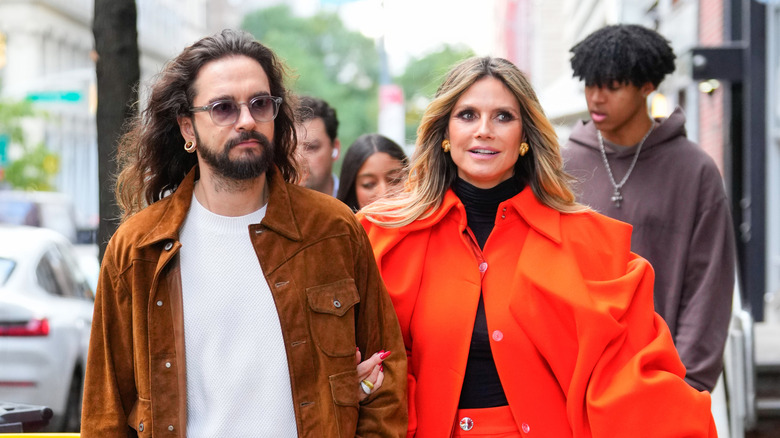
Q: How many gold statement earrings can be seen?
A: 3